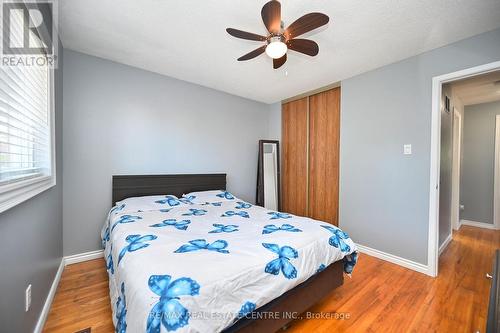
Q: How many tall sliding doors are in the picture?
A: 2